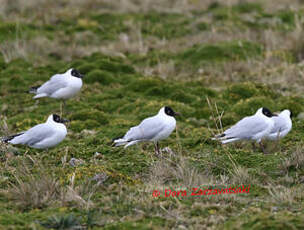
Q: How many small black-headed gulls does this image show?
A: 5